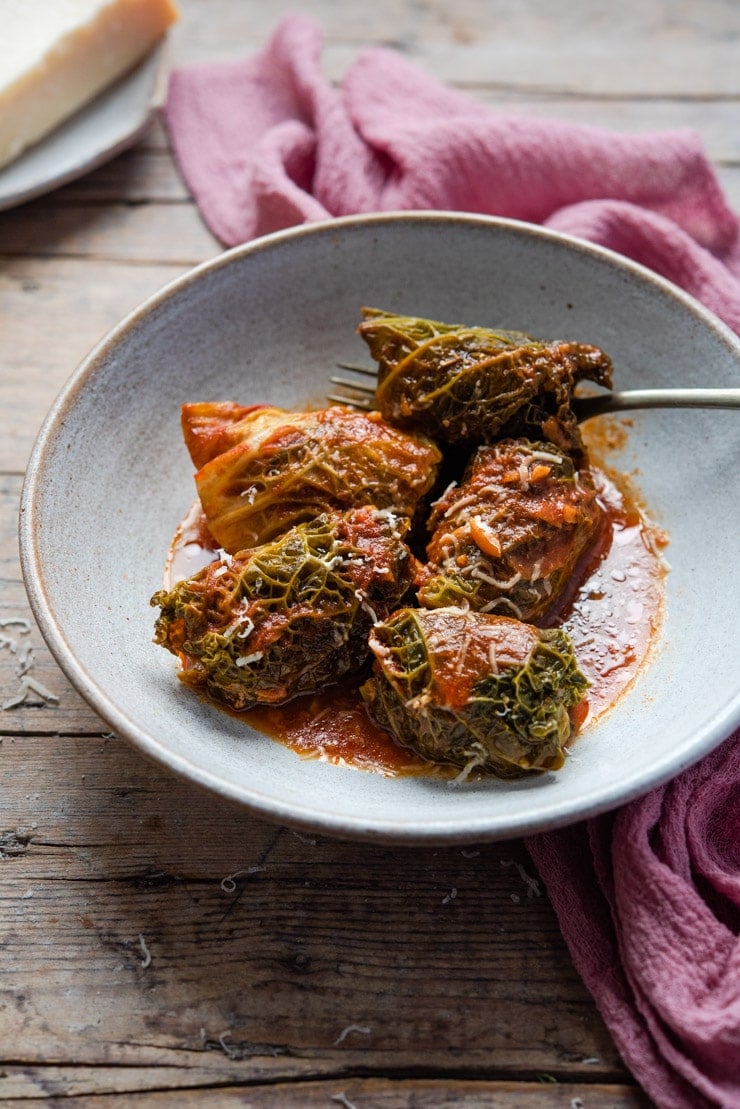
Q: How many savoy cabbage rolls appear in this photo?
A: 5